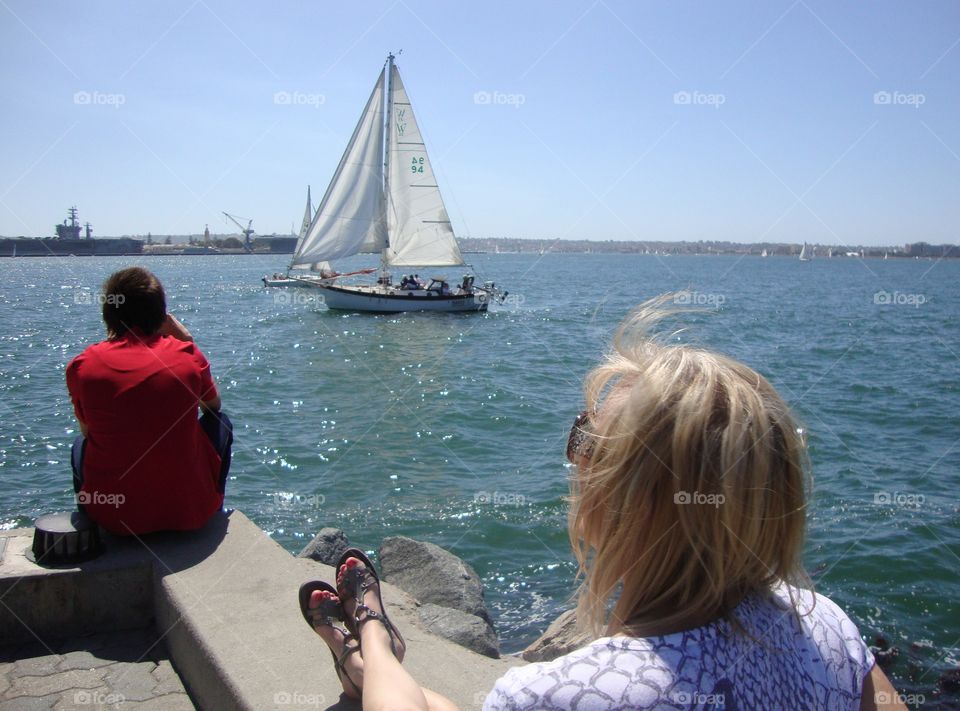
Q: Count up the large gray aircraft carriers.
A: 1